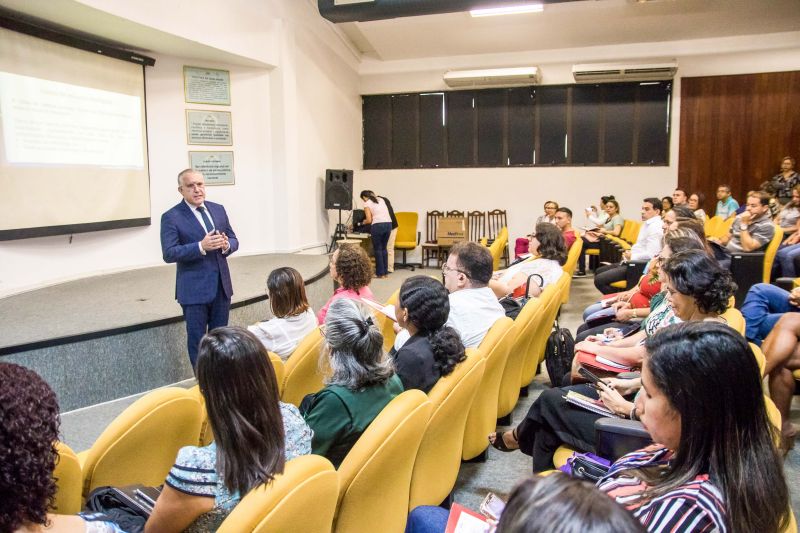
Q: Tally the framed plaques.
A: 3